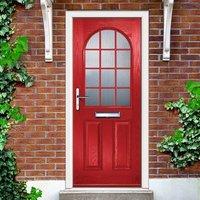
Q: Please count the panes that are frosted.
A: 12